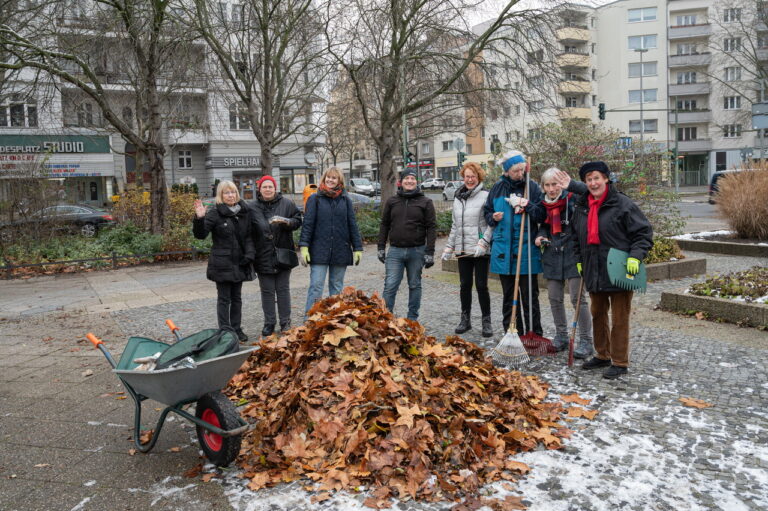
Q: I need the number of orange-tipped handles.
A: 2